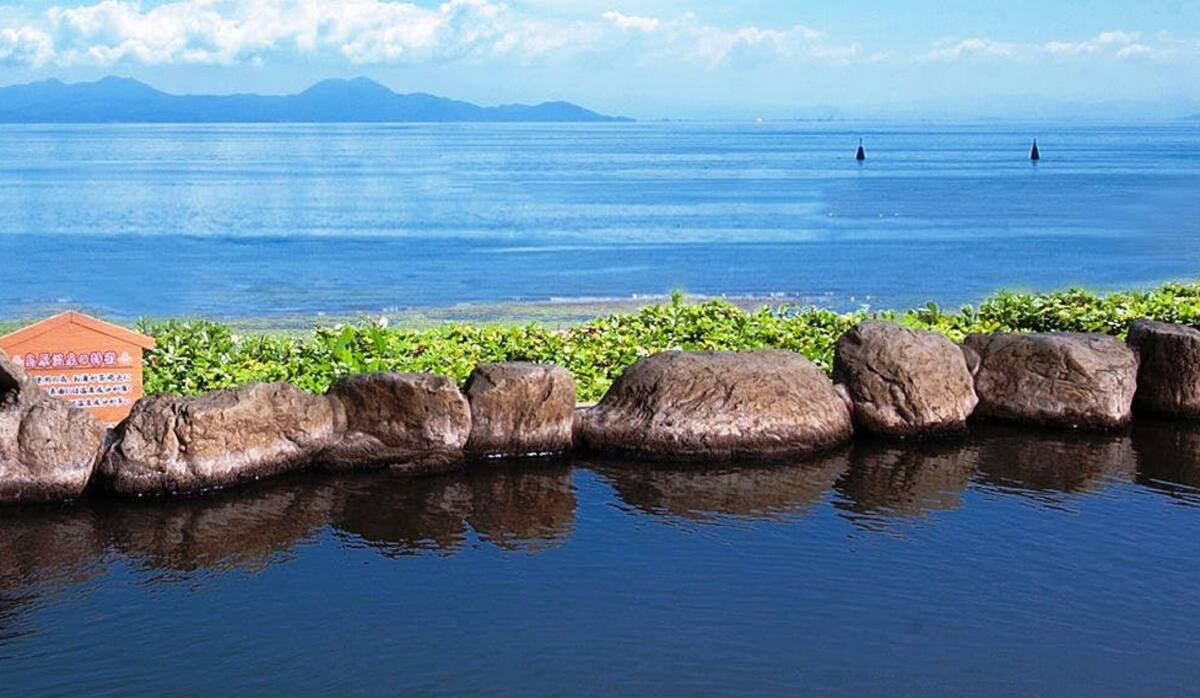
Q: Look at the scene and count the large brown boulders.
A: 8